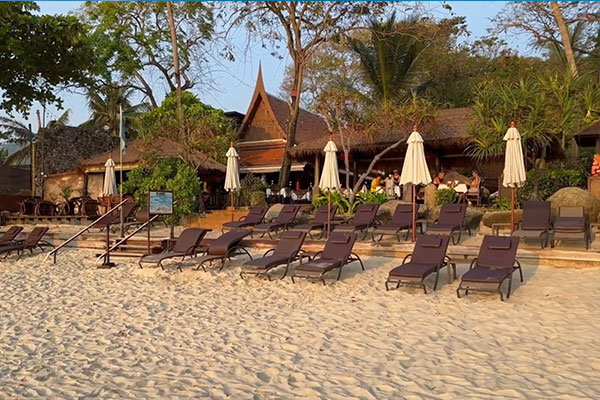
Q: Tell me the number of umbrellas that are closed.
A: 5